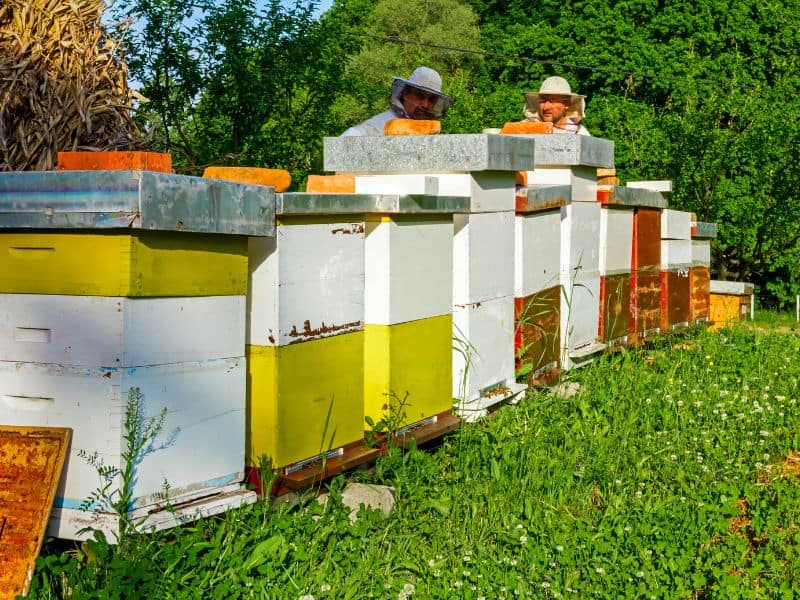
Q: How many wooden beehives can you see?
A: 11